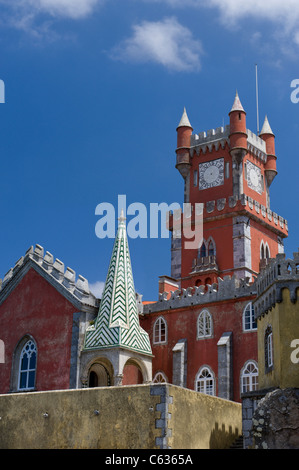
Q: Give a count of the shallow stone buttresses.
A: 2